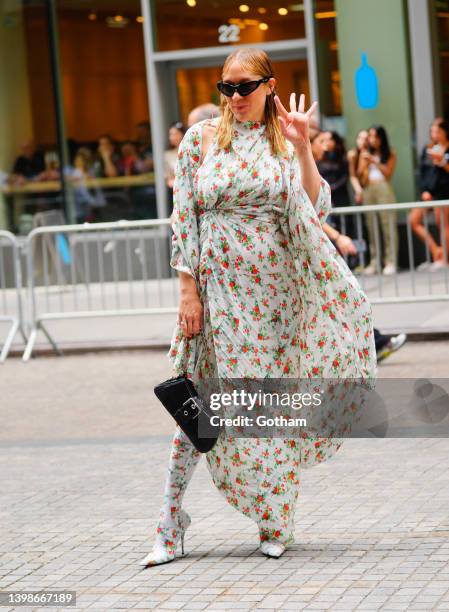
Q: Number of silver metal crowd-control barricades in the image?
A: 3